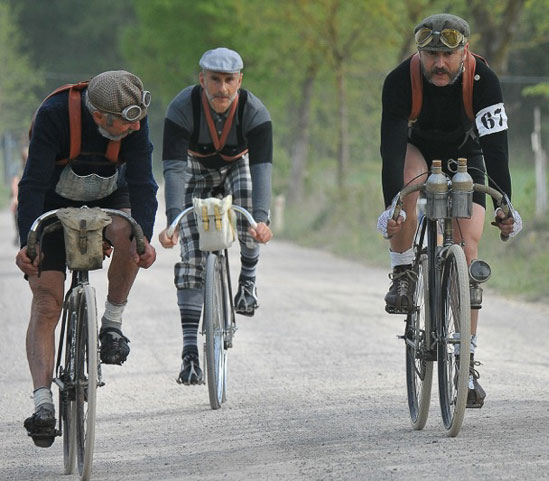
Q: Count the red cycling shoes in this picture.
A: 0